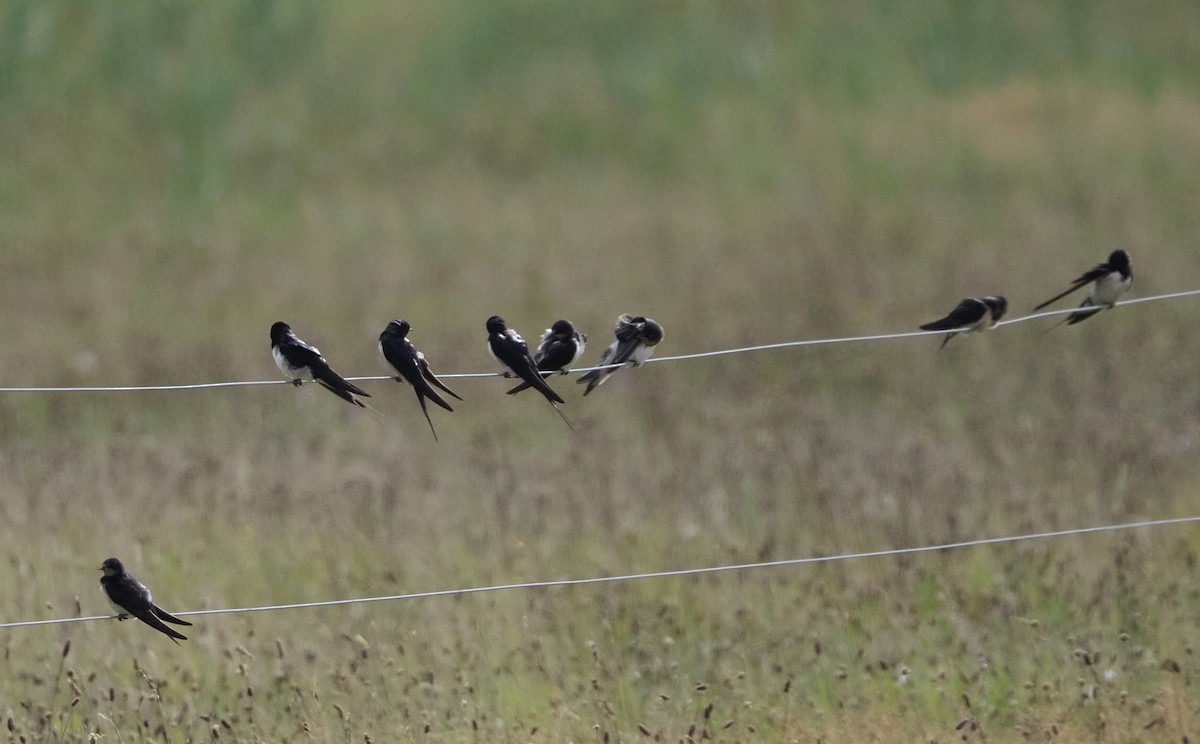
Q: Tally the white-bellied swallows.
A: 8